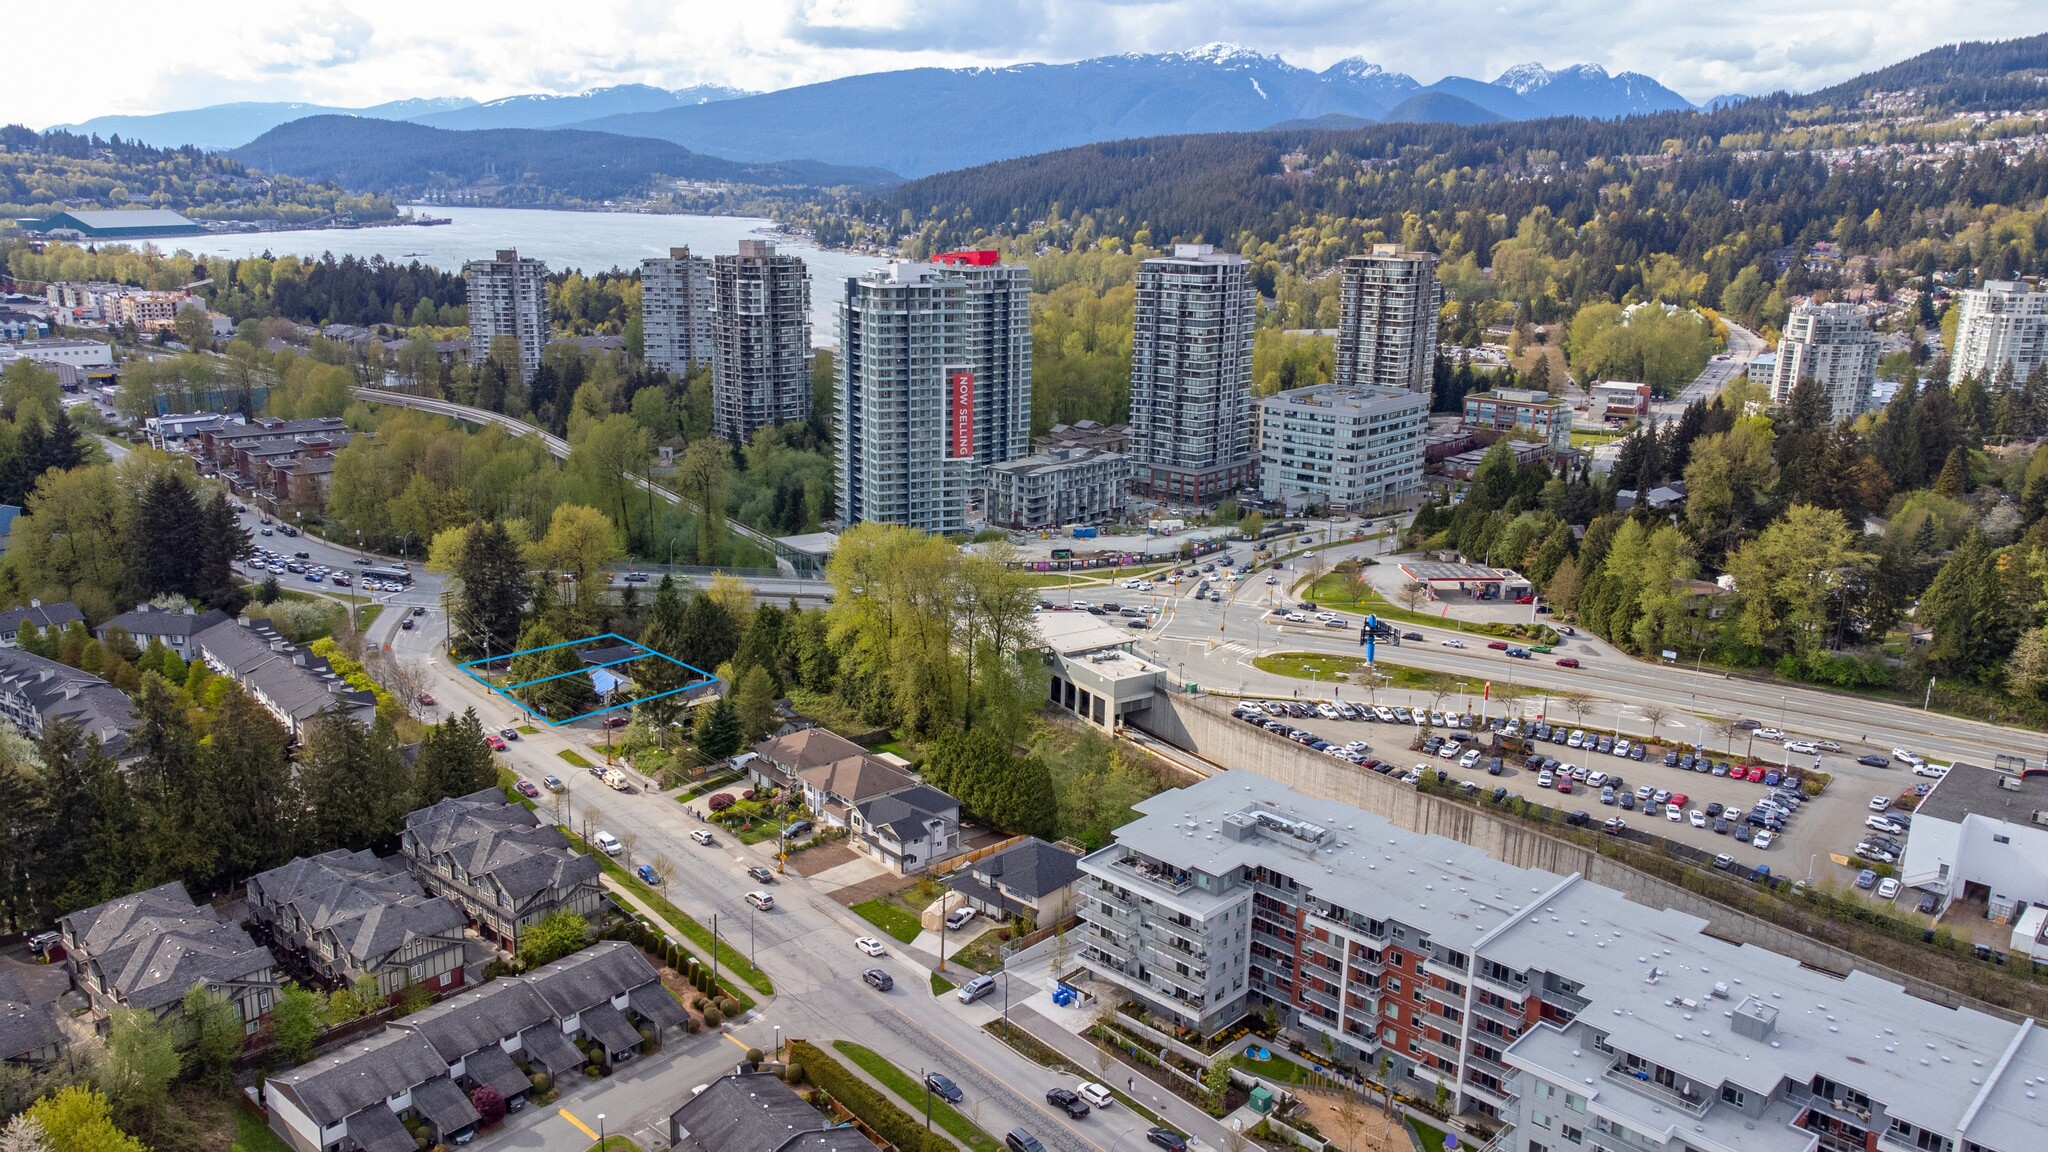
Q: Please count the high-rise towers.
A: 9